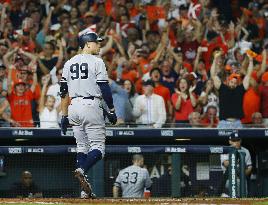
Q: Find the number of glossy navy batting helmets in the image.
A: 1